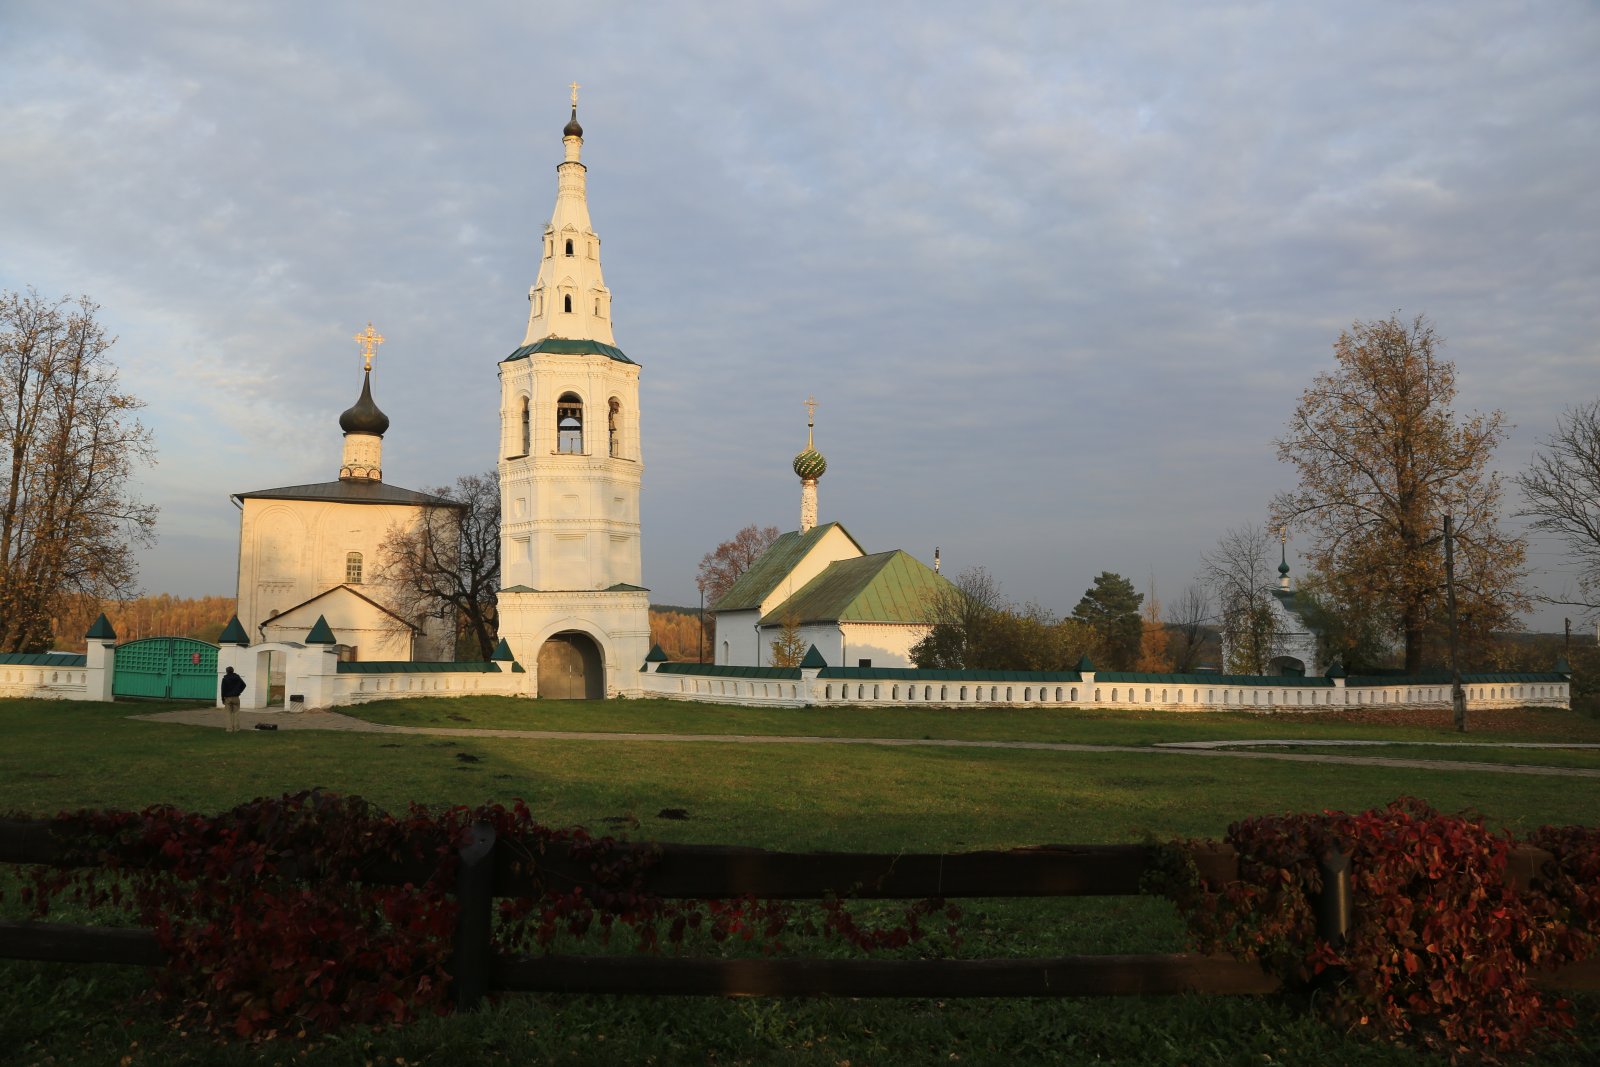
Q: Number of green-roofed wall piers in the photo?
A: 9